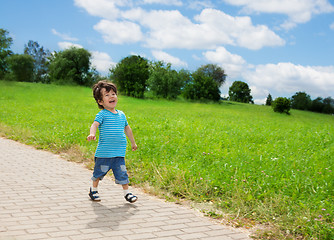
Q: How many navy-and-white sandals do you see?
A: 2